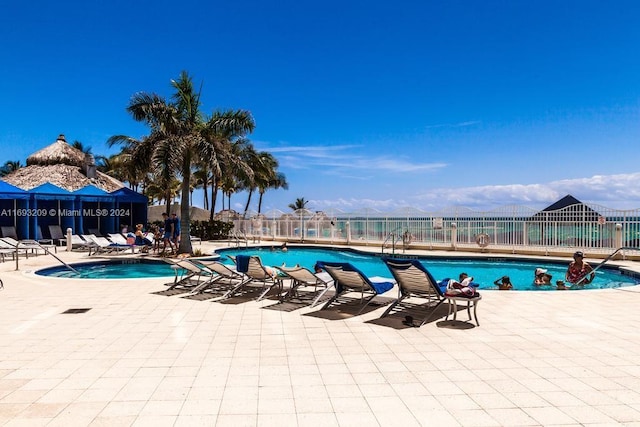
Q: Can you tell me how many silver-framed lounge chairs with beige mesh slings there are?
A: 6